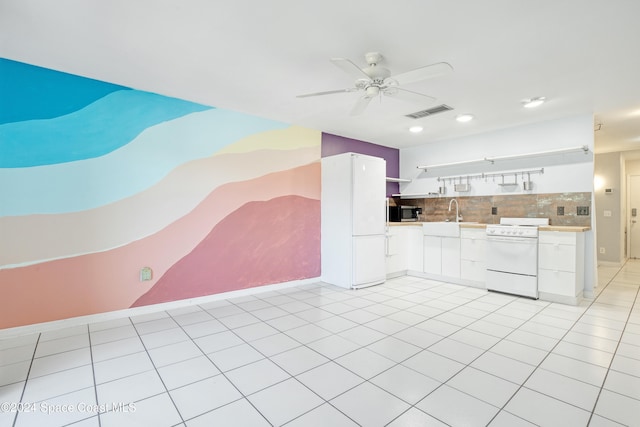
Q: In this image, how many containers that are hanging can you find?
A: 3